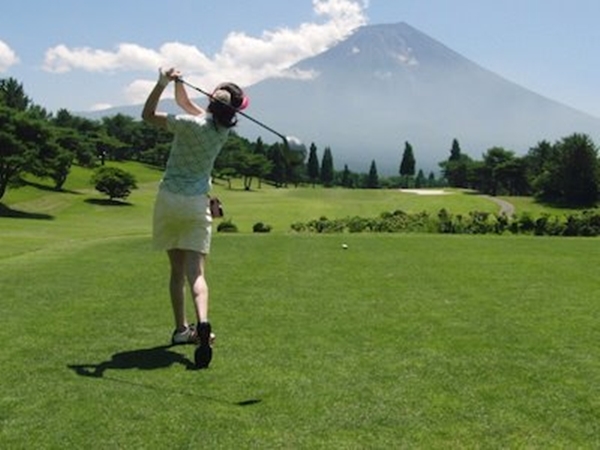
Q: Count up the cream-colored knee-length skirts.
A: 1